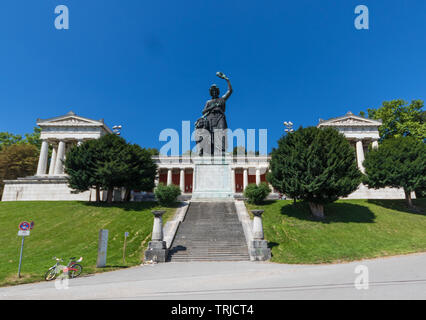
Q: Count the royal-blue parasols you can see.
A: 0